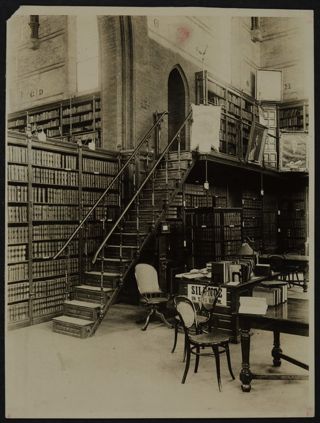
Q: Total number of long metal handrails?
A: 2